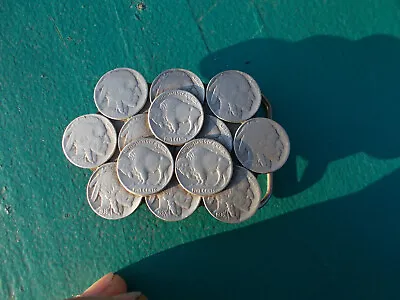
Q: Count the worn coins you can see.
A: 13